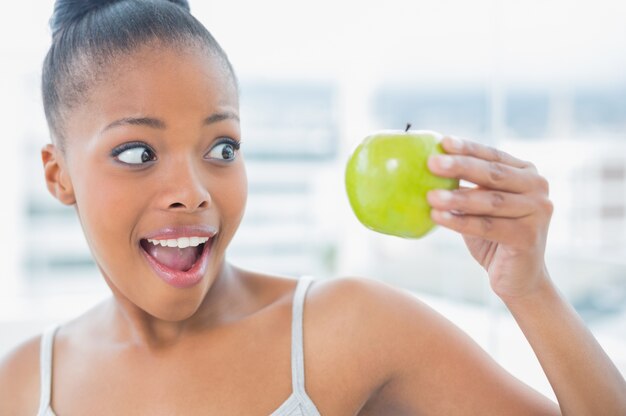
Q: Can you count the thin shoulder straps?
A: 2